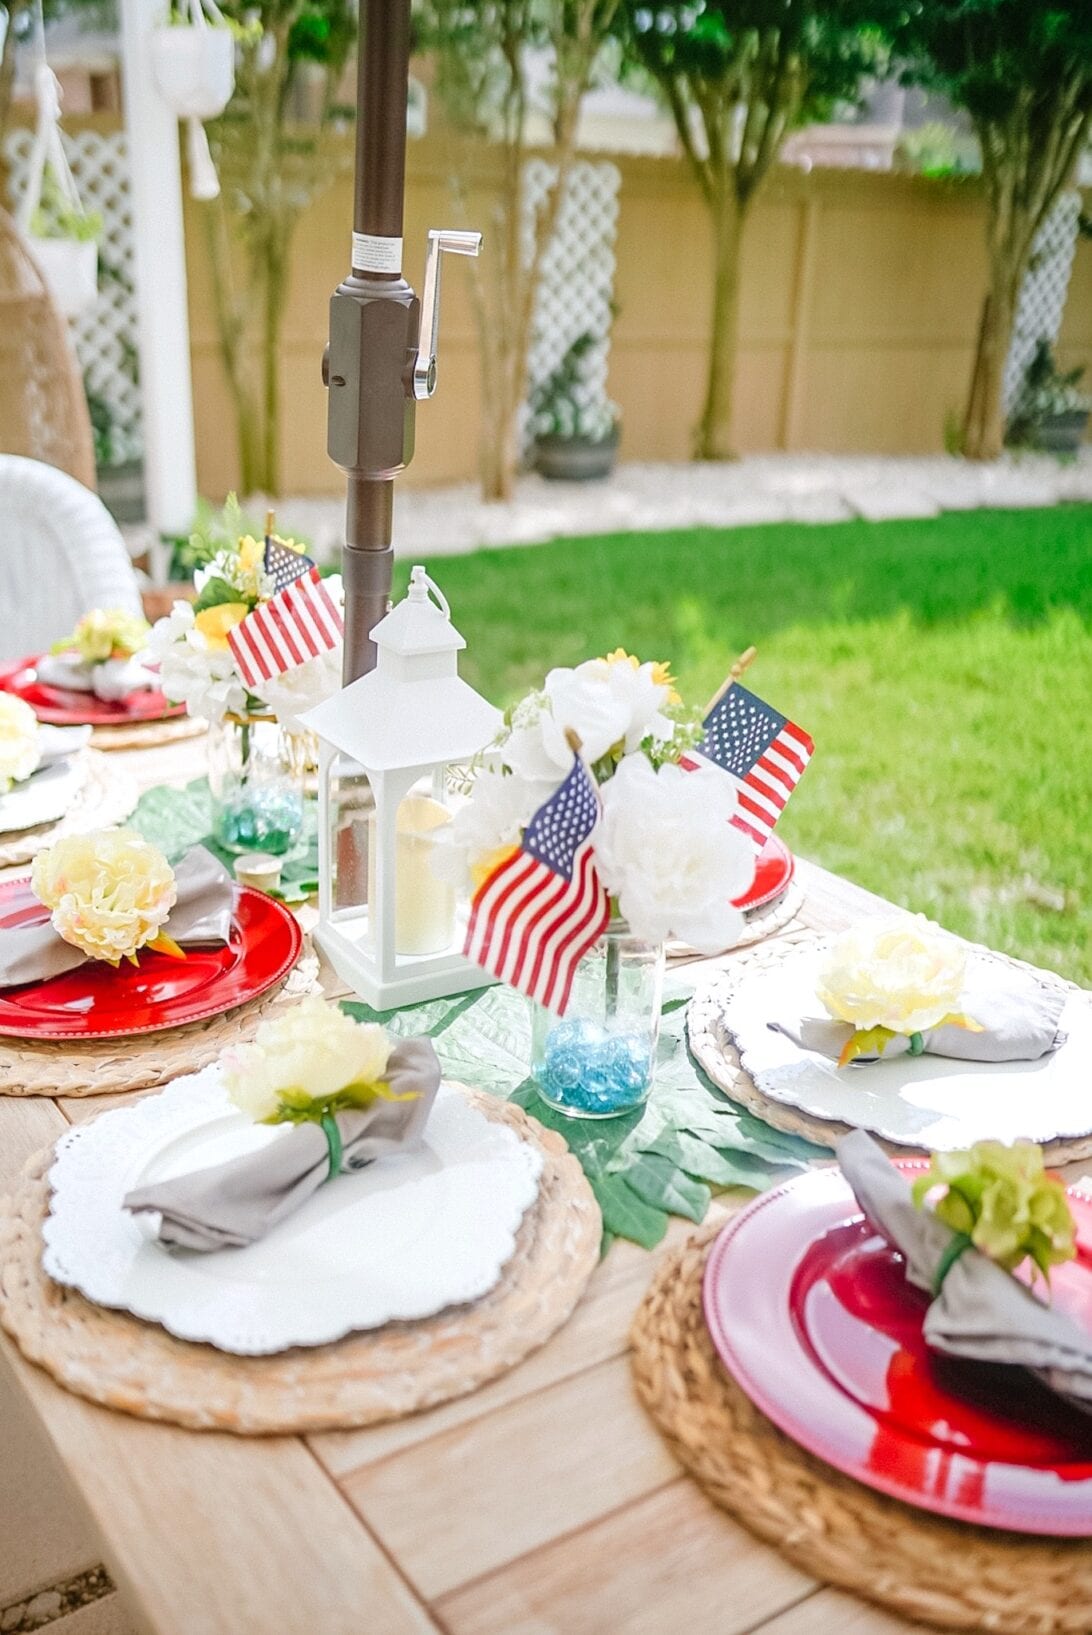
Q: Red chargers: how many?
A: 4